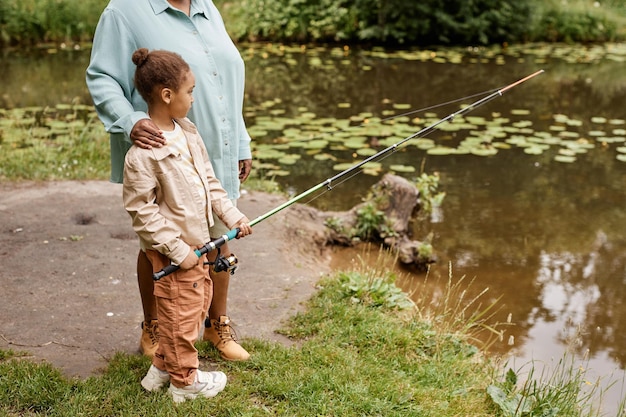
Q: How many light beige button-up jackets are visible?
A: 1